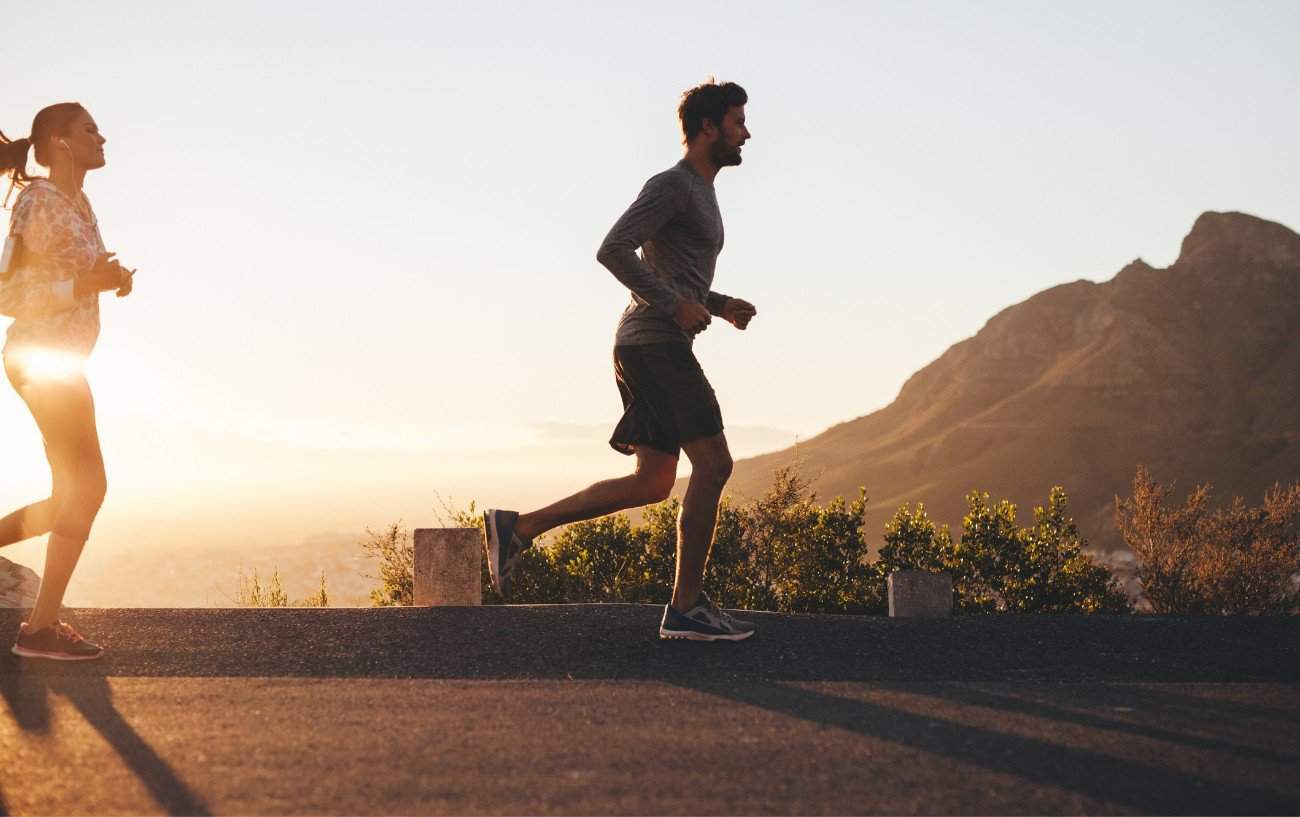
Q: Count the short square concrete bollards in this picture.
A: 2